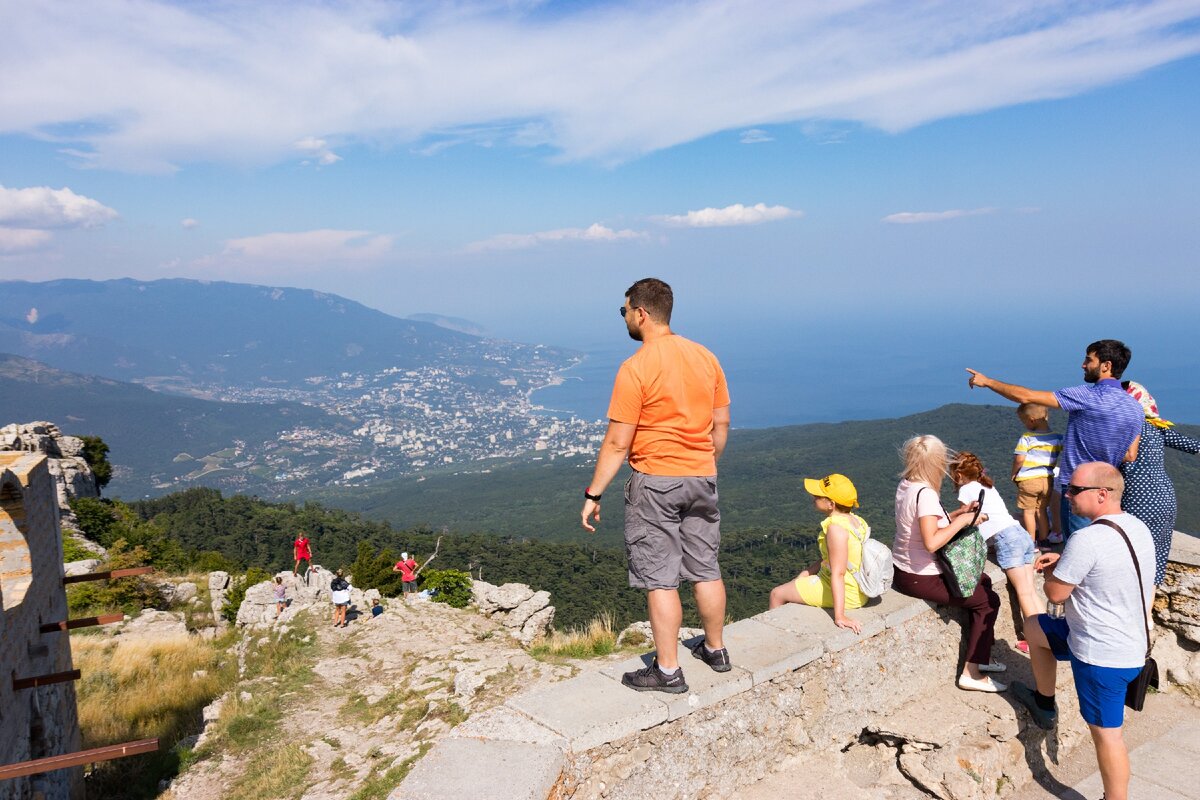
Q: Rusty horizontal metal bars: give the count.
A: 4